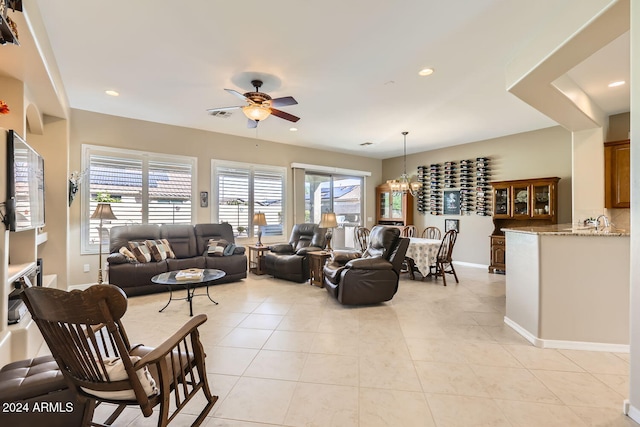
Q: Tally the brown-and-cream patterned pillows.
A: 3